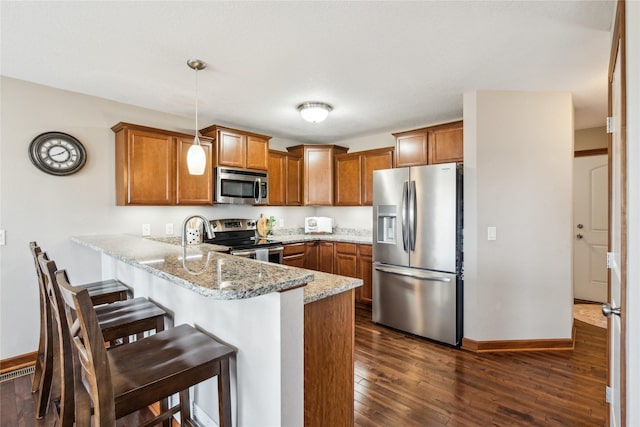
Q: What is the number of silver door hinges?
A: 3